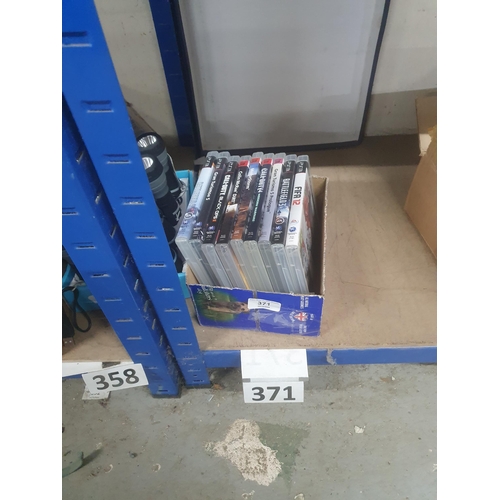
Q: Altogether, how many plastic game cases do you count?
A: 9